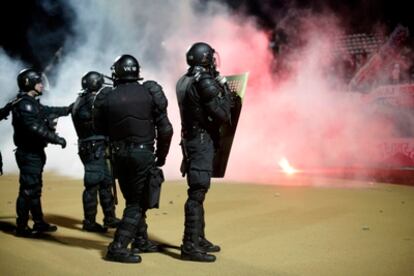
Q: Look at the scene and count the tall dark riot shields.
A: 1